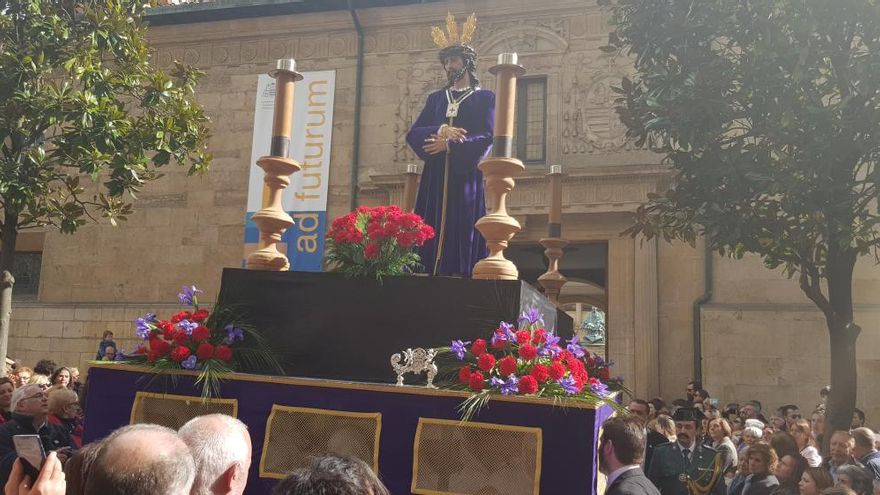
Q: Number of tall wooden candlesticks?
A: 4